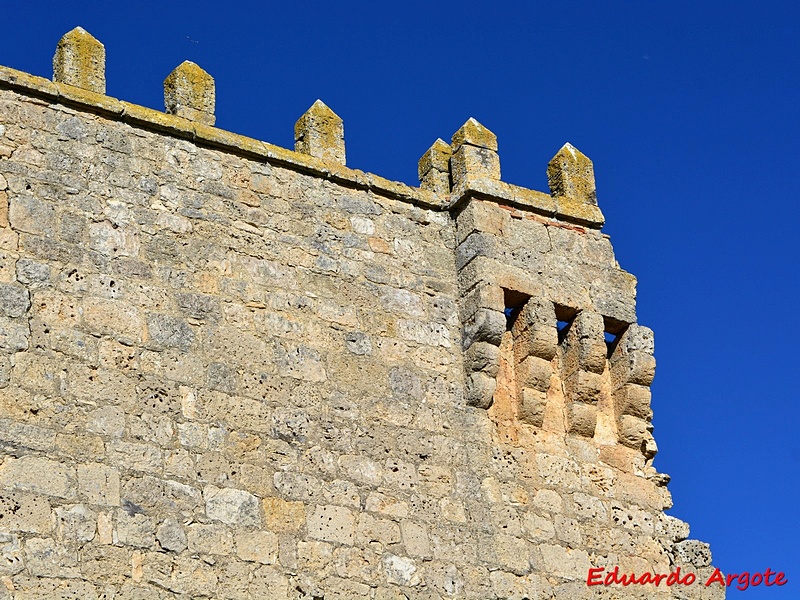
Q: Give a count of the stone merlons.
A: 6